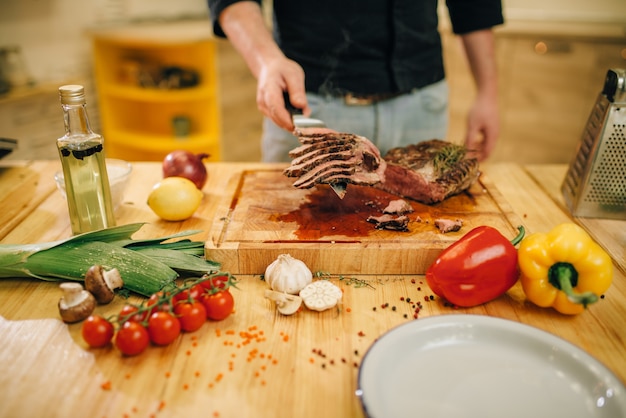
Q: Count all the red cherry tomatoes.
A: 9